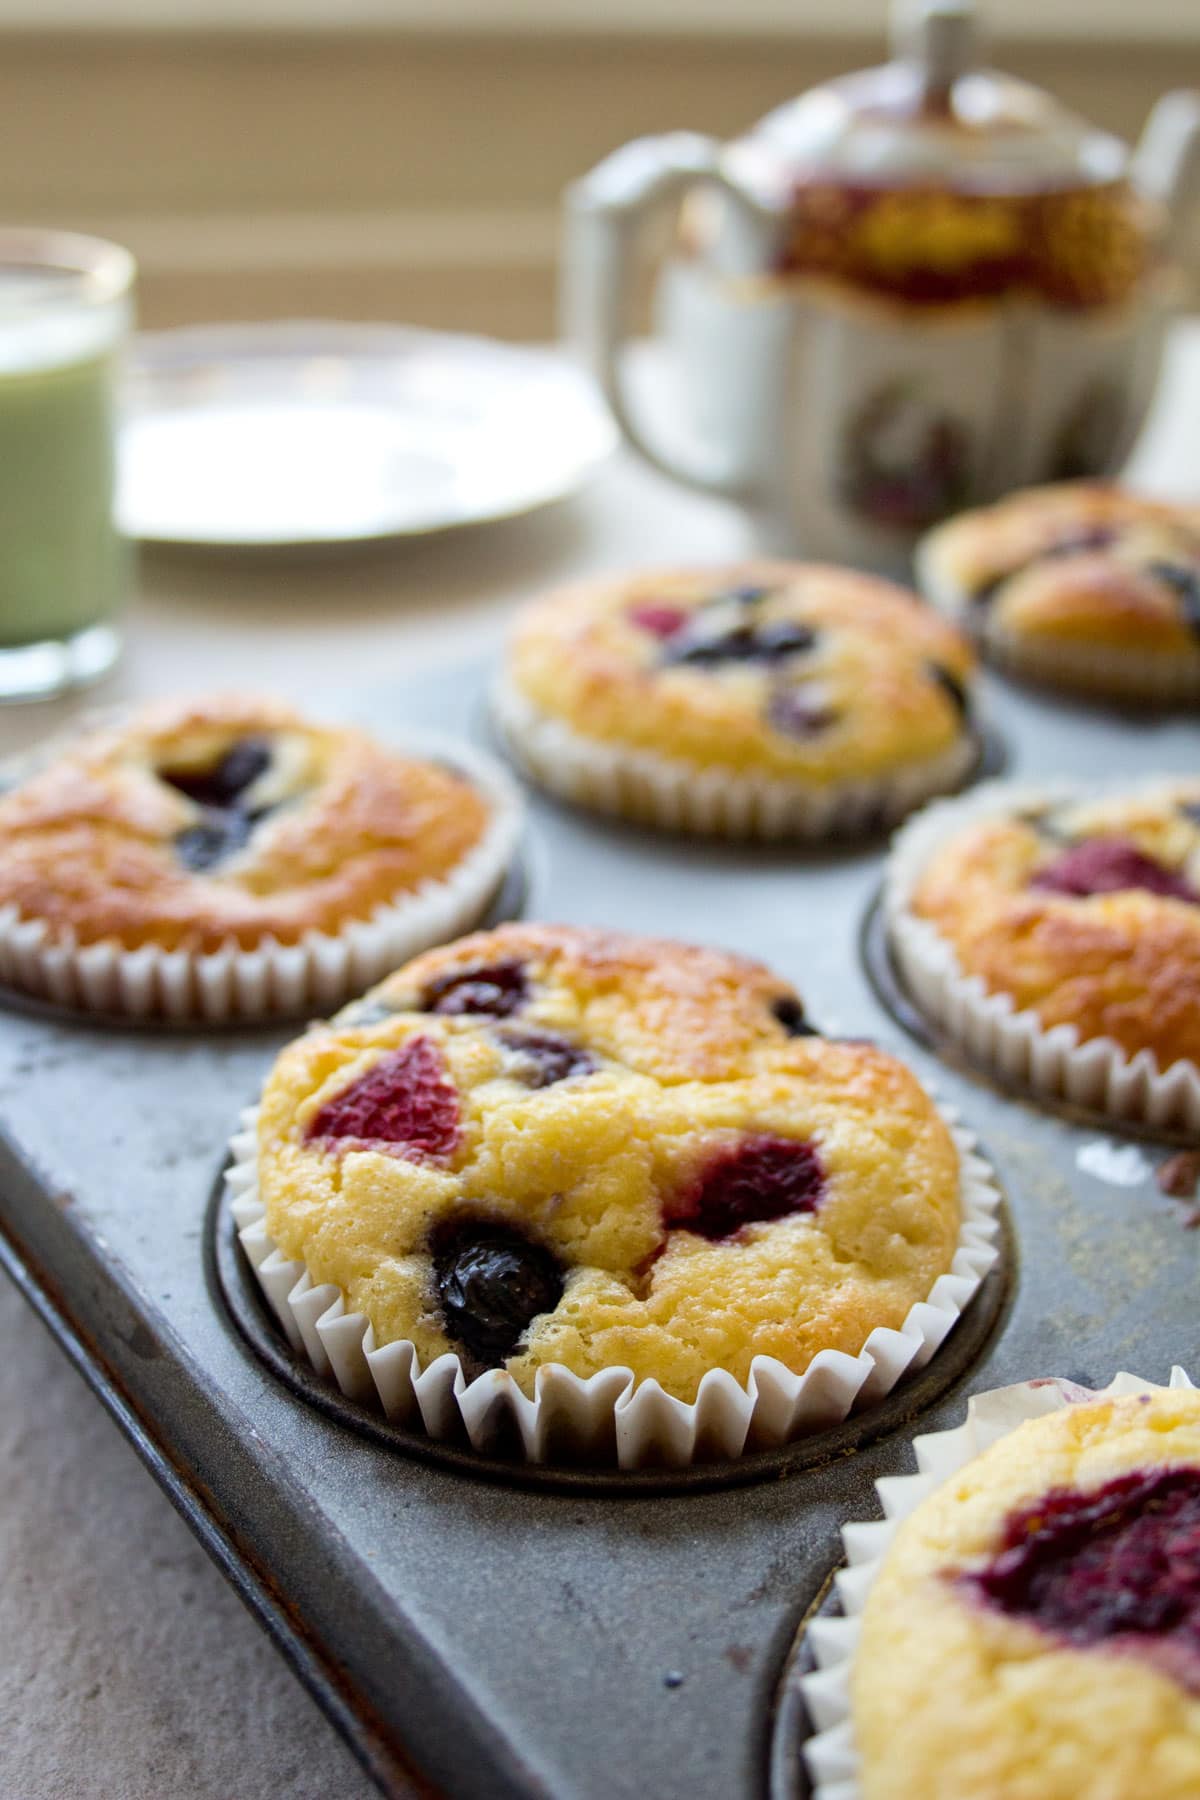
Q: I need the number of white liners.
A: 6